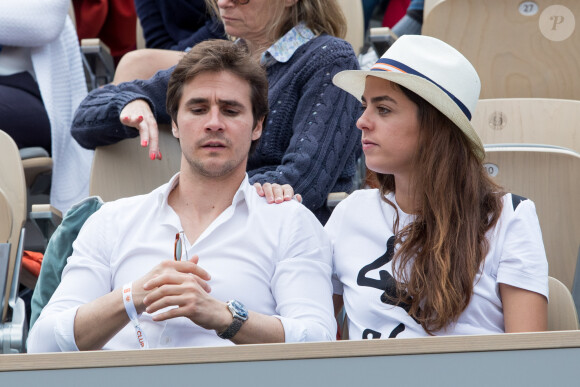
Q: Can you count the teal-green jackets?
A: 1